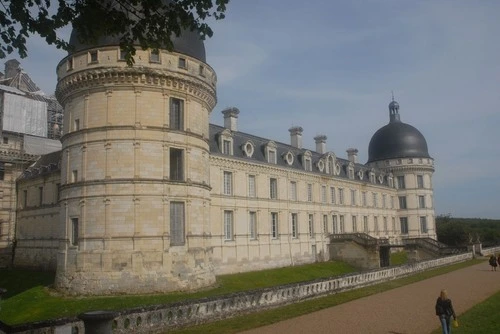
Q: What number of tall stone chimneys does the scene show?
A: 4